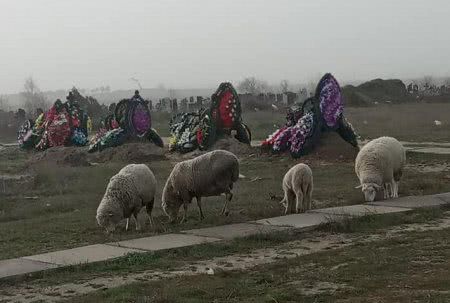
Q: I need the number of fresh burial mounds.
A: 4